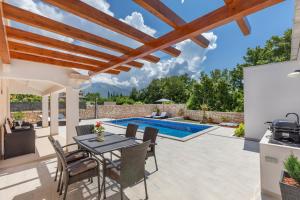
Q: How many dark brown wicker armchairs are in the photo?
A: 6